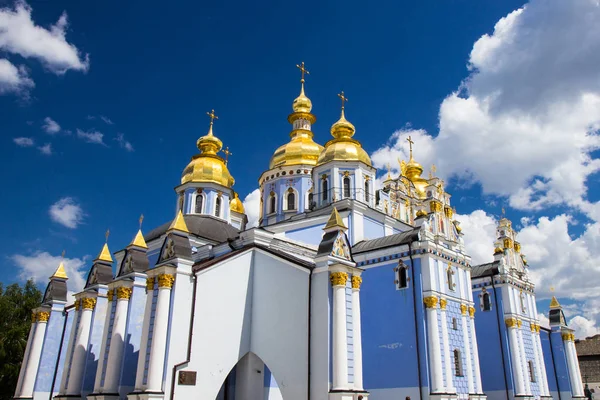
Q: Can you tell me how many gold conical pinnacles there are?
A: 6